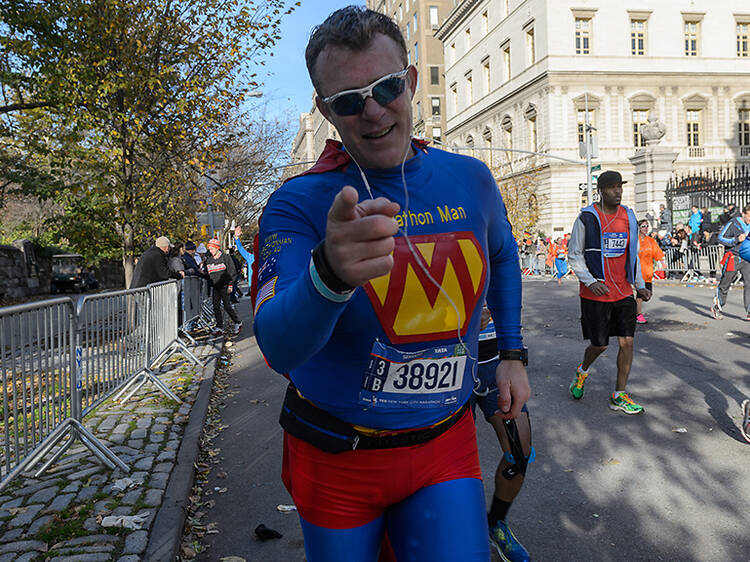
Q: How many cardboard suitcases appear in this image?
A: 0